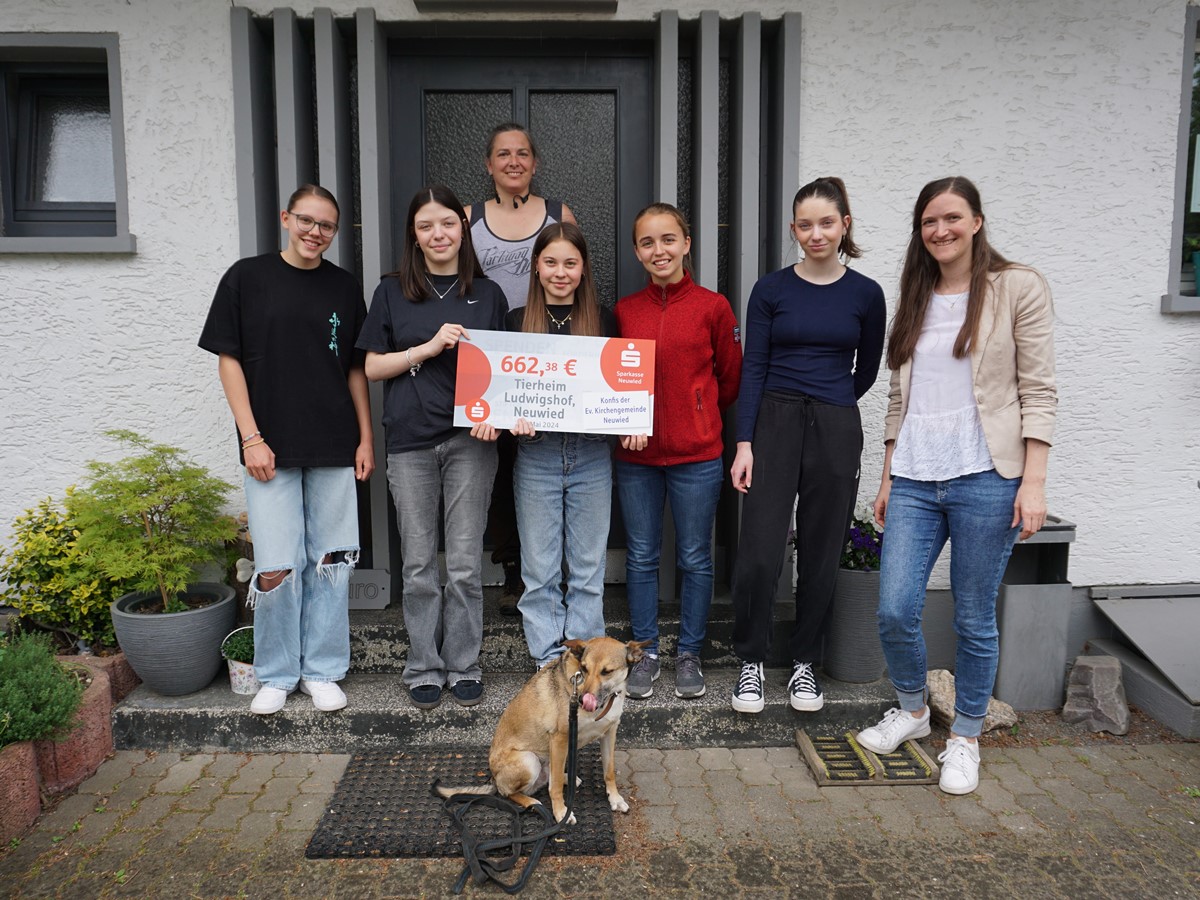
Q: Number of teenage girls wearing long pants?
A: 5